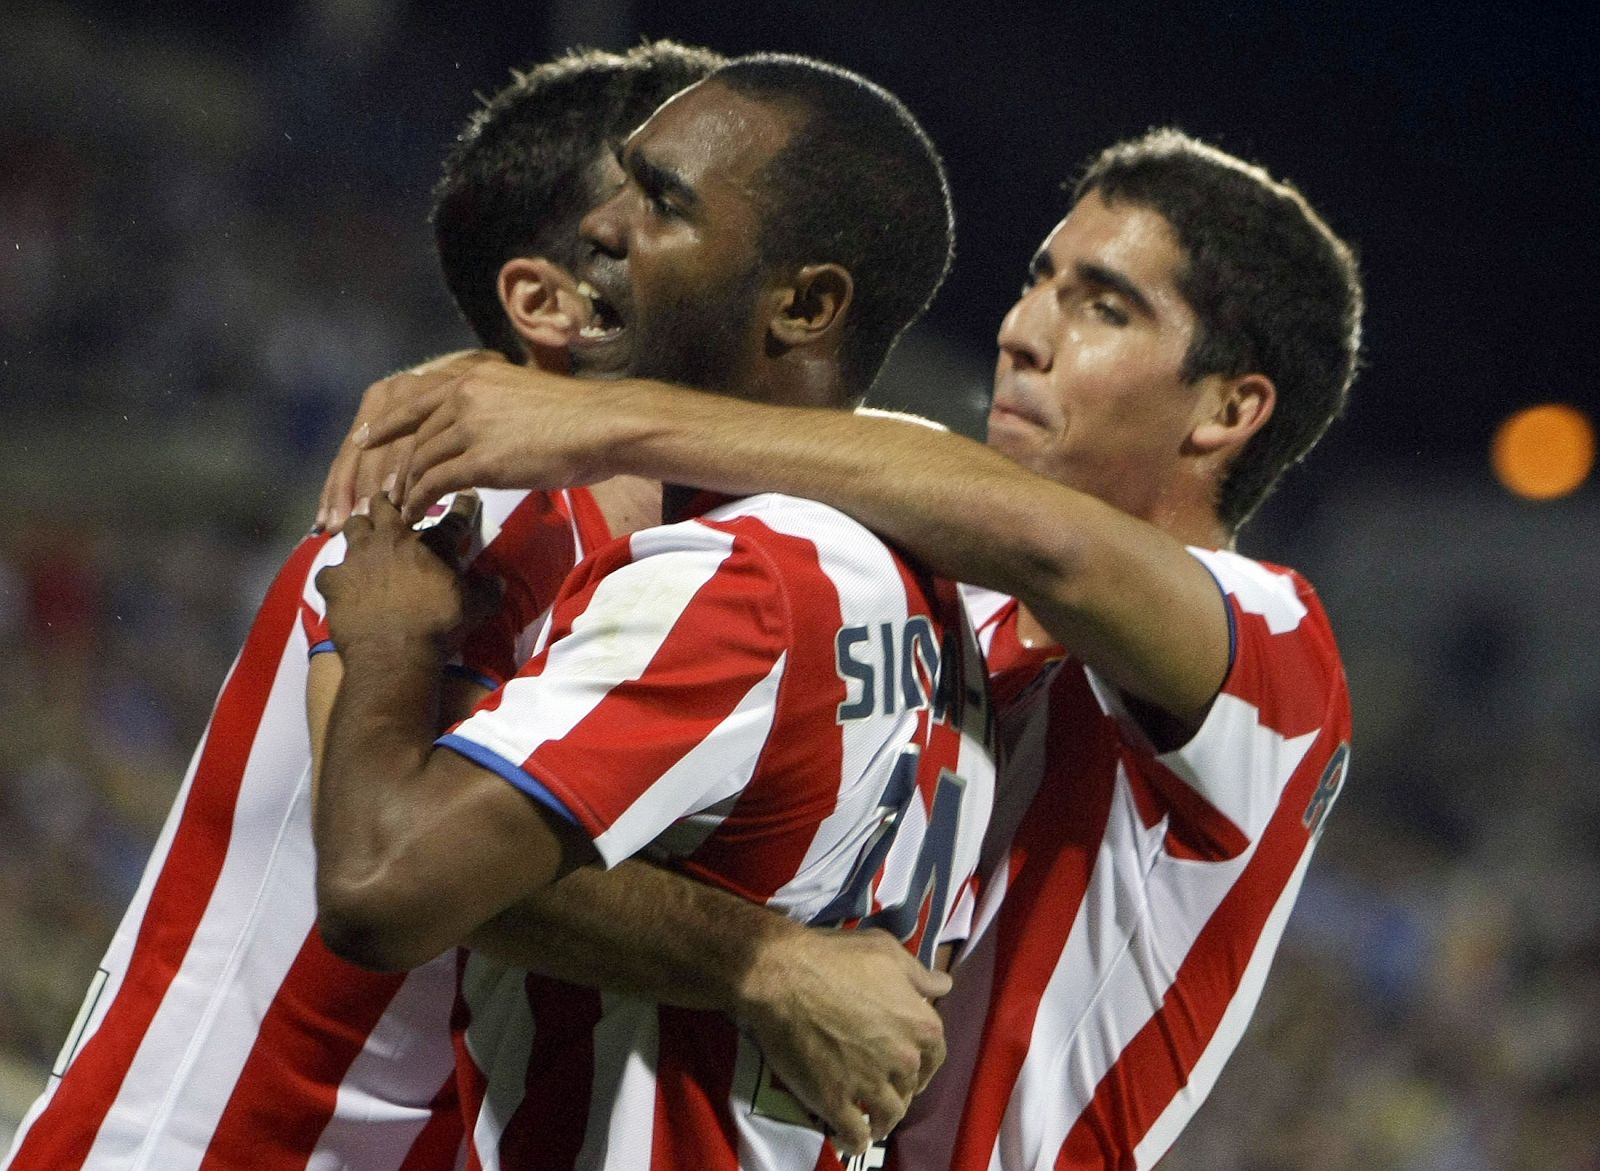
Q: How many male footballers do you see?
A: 3